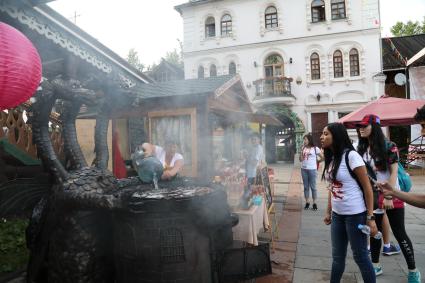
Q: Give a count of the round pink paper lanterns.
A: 1